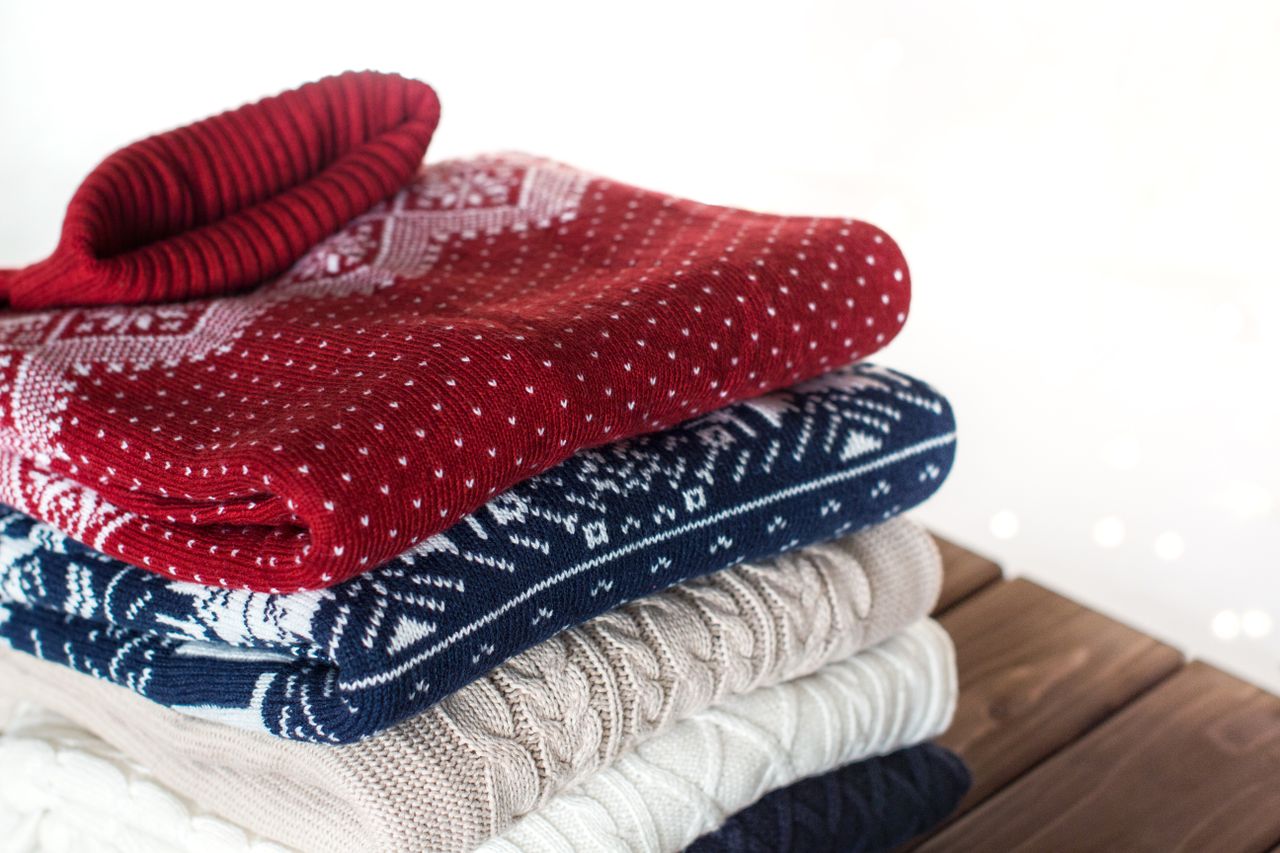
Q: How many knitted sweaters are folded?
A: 5